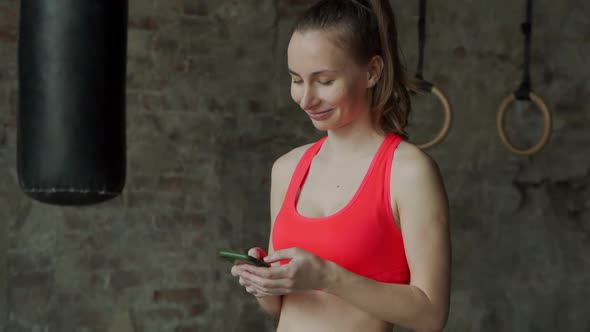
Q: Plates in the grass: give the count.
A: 0